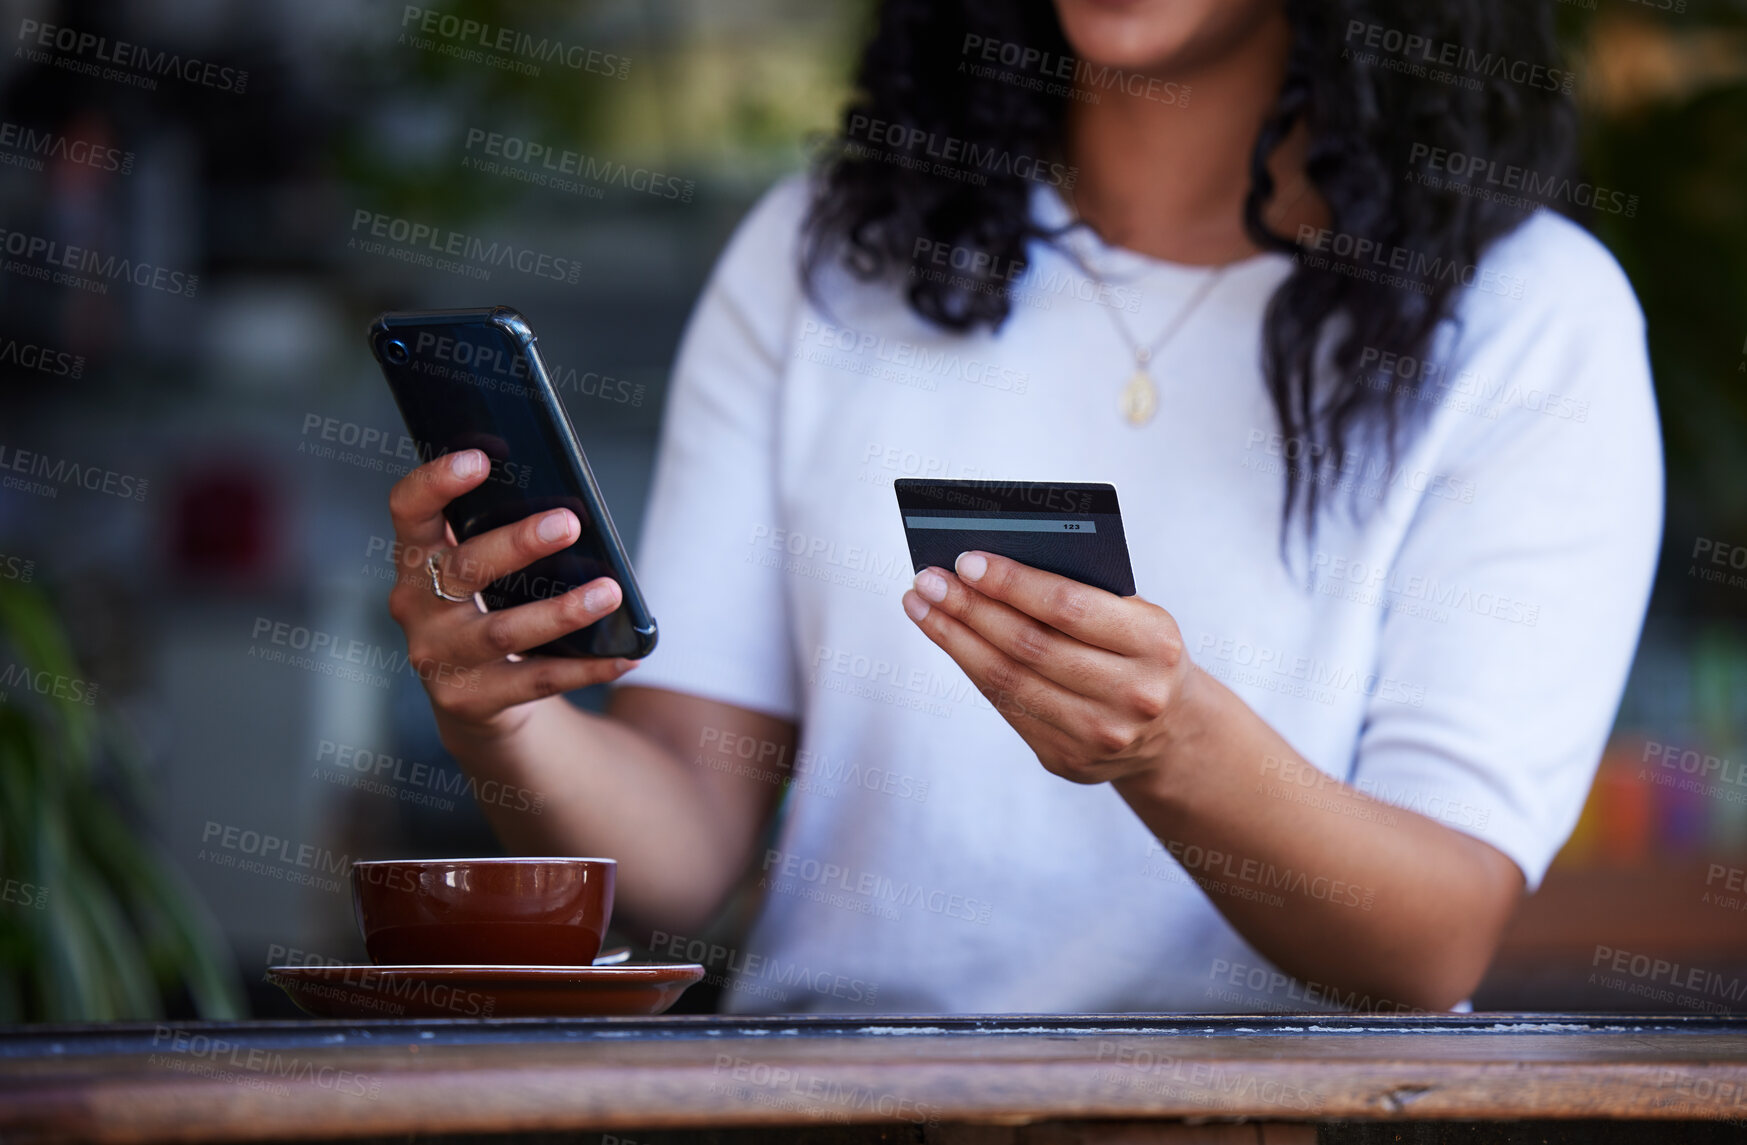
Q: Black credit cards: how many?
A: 1